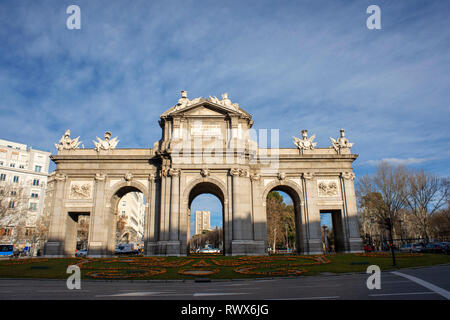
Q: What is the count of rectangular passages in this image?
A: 2